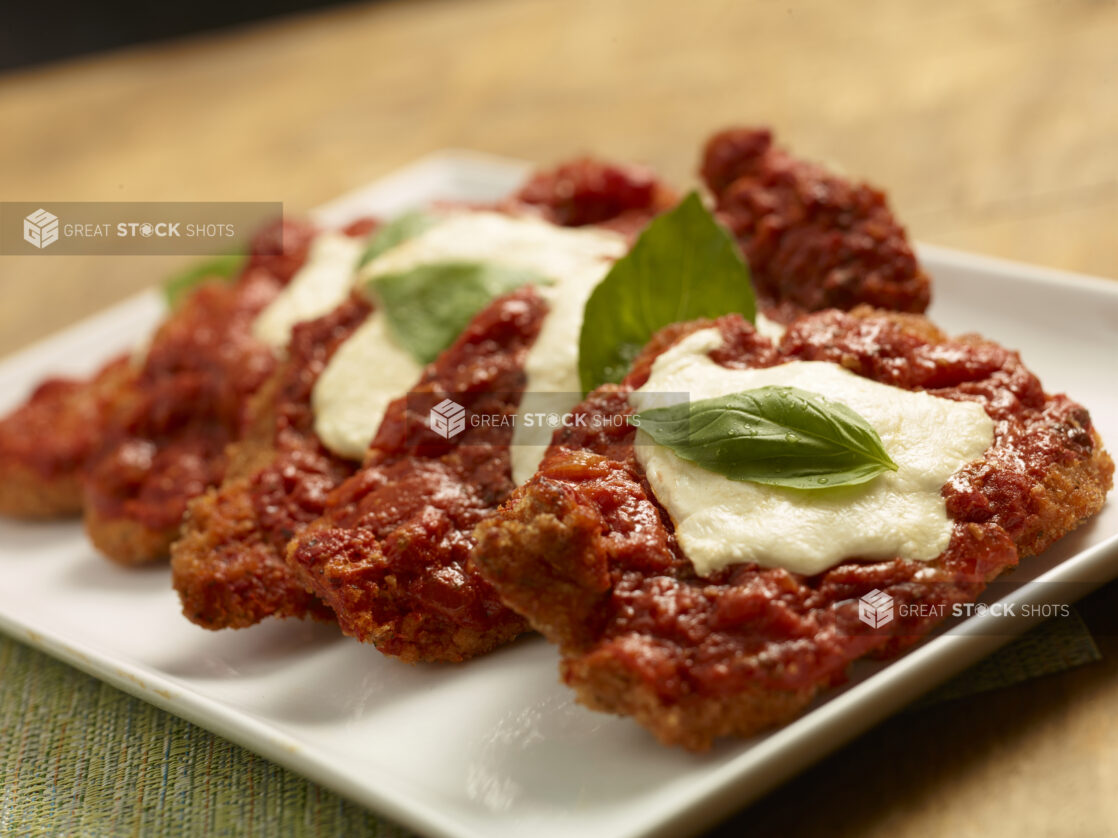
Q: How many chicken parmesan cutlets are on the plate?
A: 5